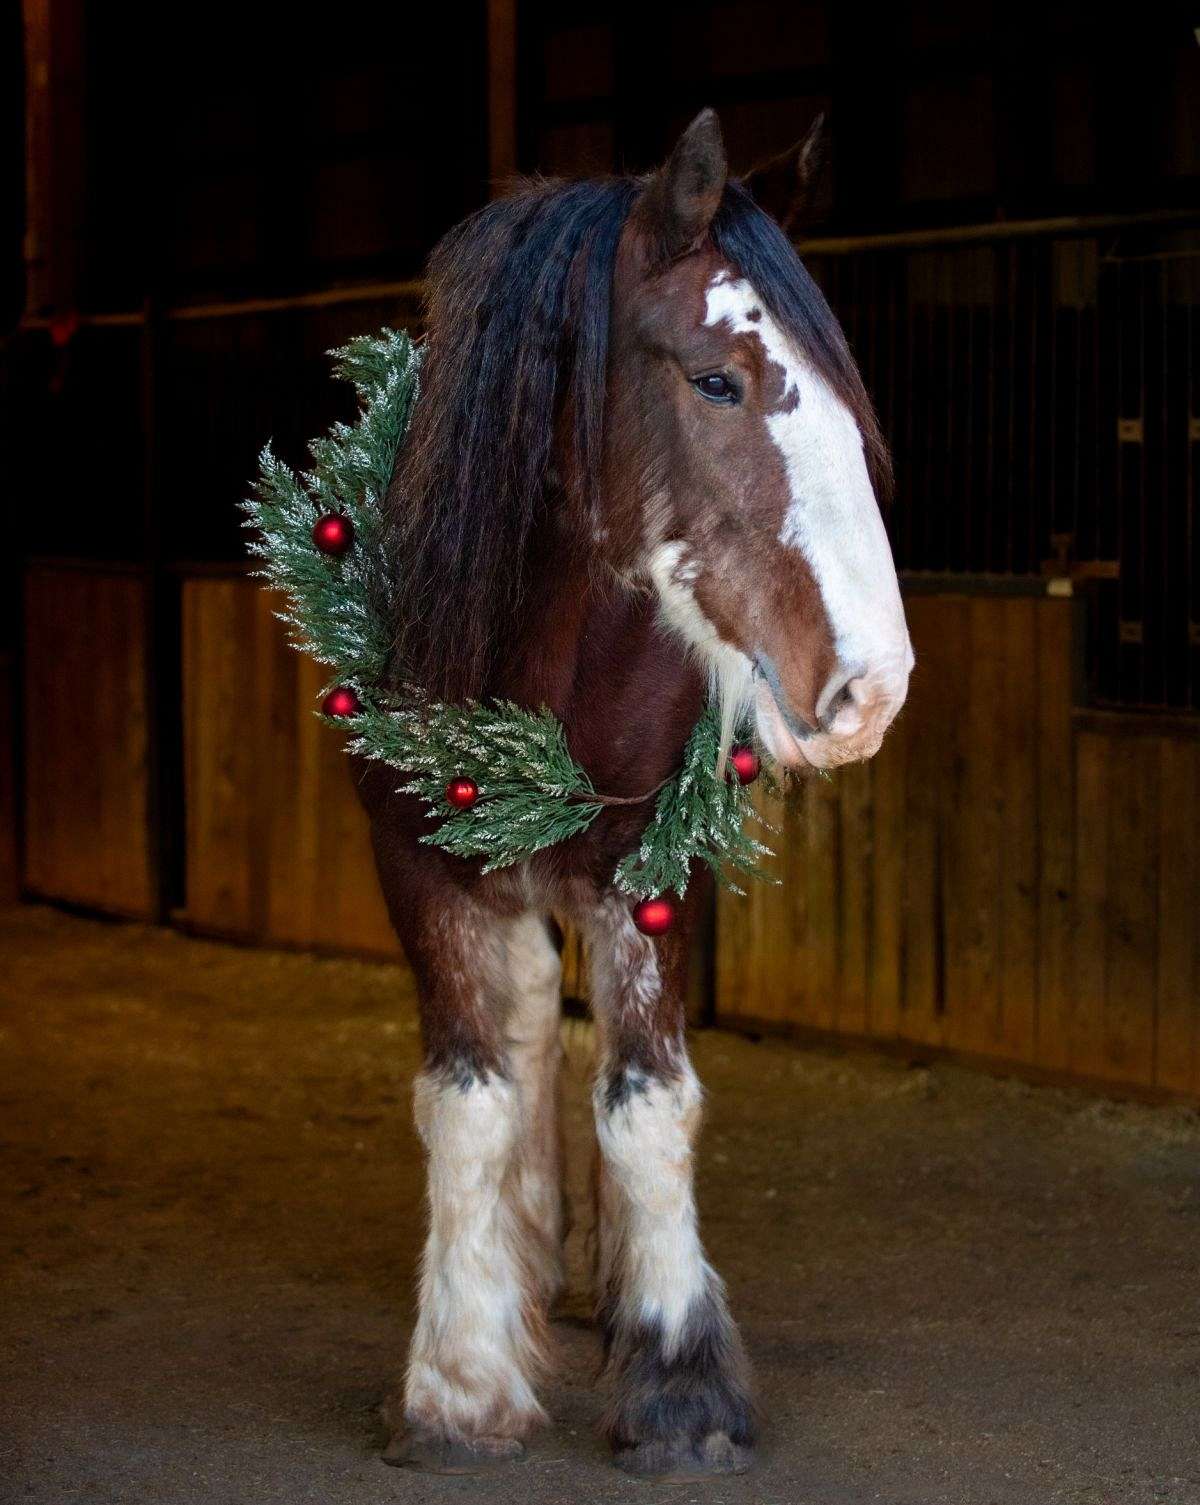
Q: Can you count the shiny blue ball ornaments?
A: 0